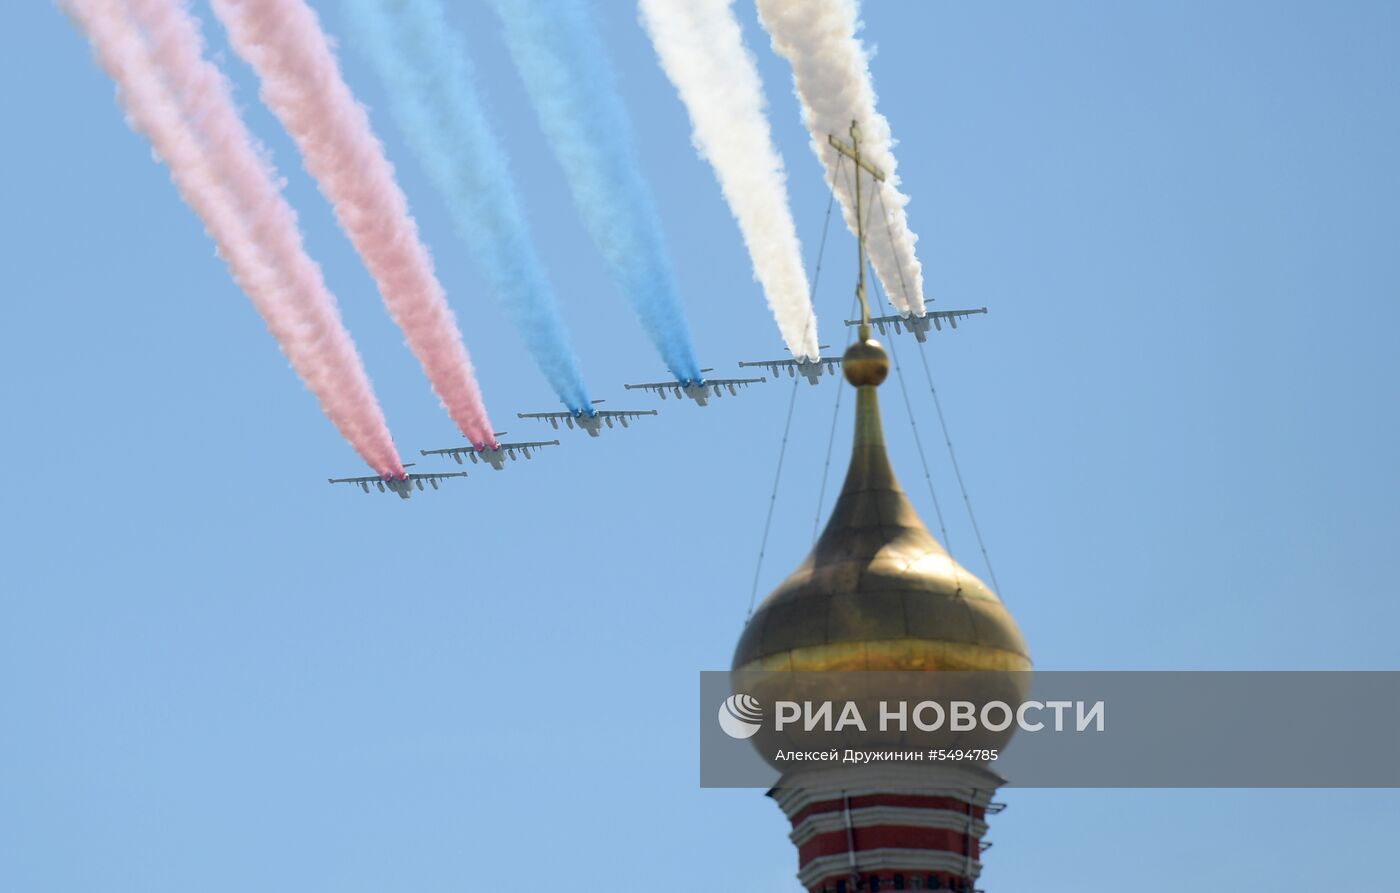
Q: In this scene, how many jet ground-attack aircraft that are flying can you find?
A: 6